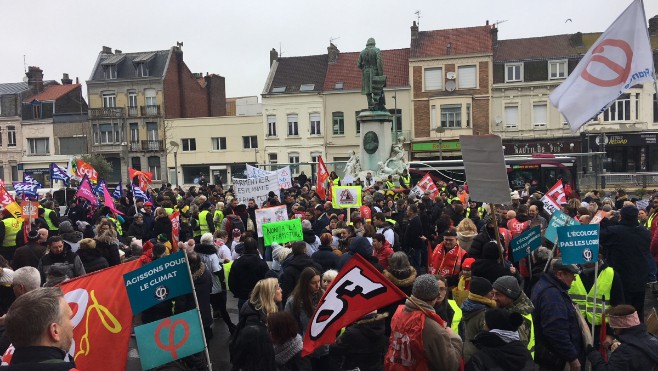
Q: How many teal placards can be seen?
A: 5